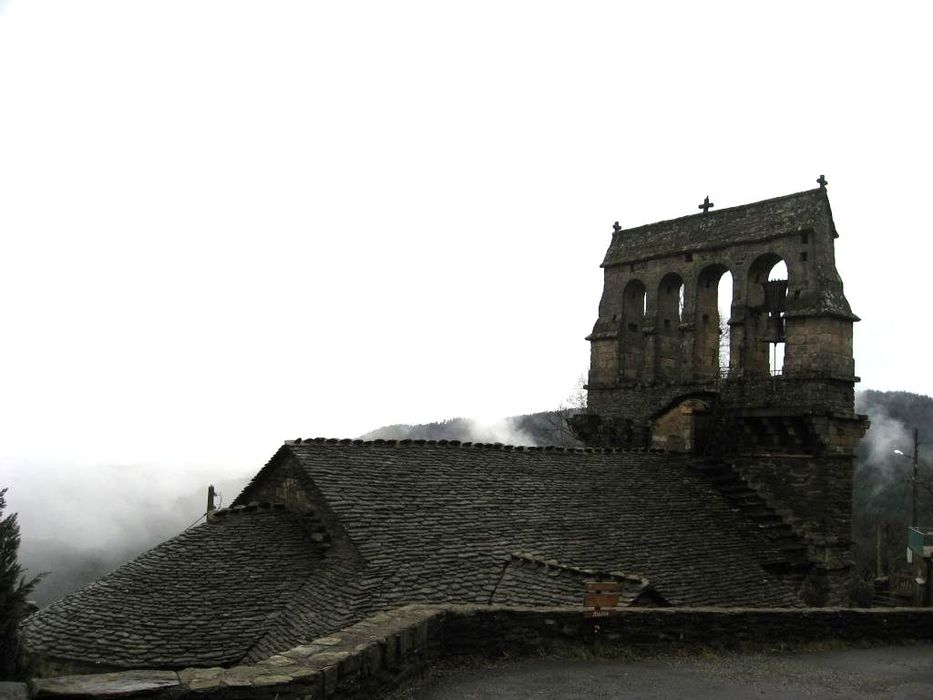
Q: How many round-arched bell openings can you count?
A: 4